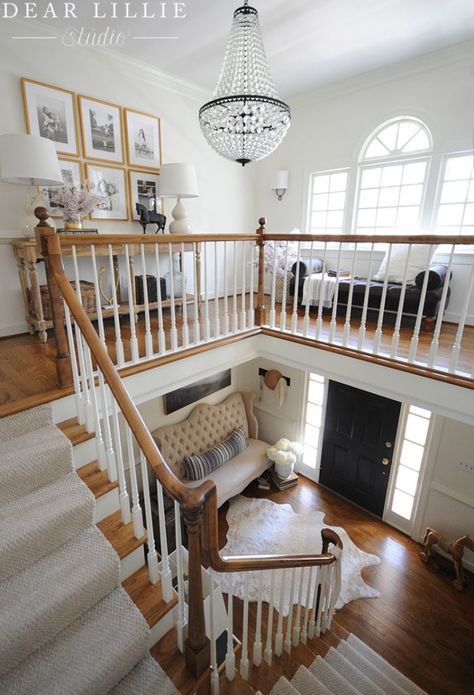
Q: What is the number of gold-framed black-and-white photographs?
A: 6